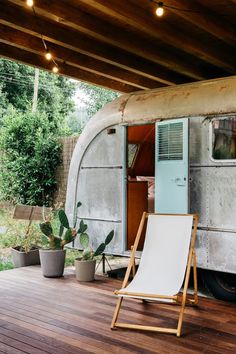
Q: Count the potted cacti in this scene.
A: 2